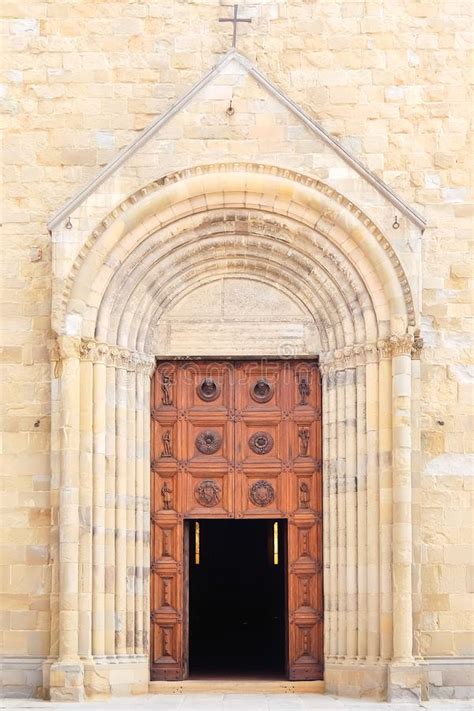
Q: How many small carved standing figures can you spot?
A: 6